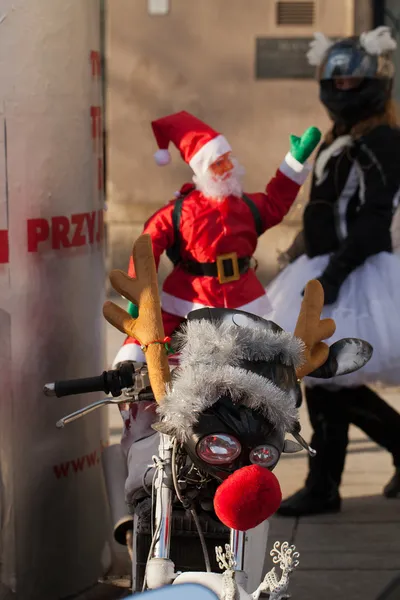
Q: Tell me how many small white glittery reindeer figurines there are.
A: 2